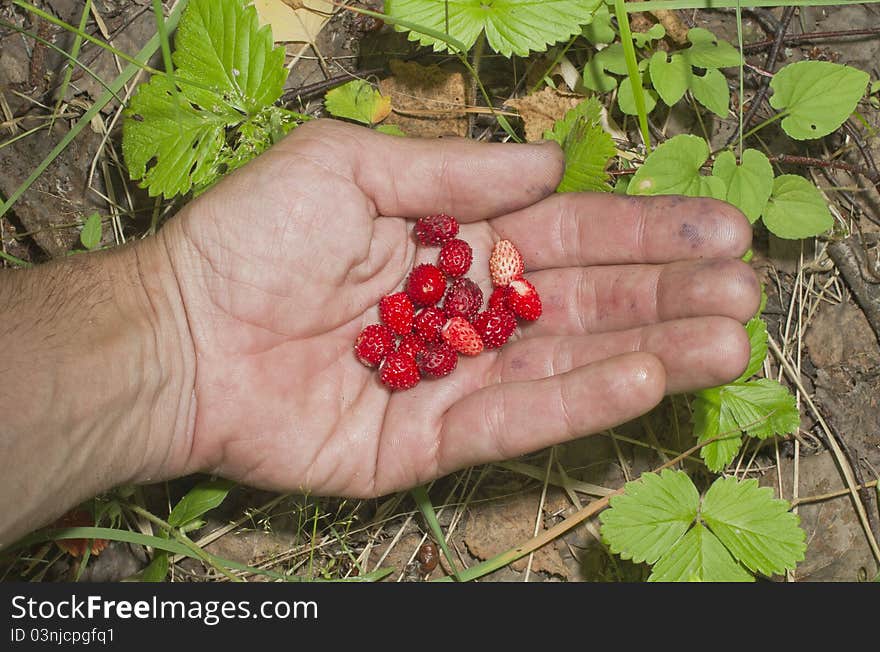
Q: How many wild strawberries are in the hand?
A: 15